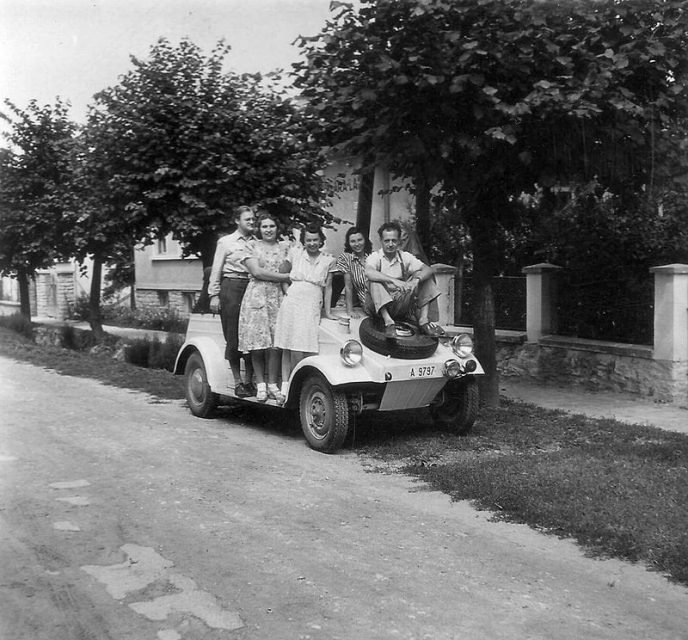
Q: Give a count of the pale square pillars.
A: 3